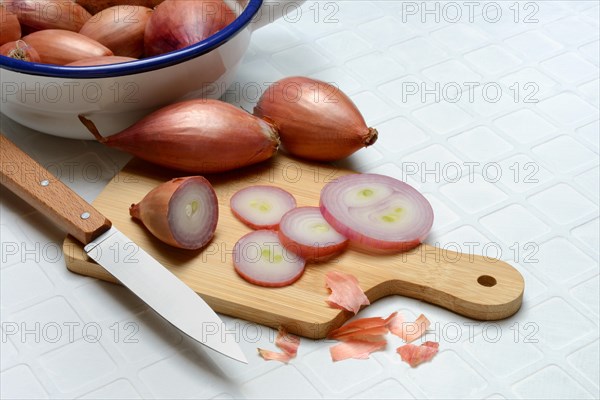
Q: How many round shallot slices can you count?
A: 4